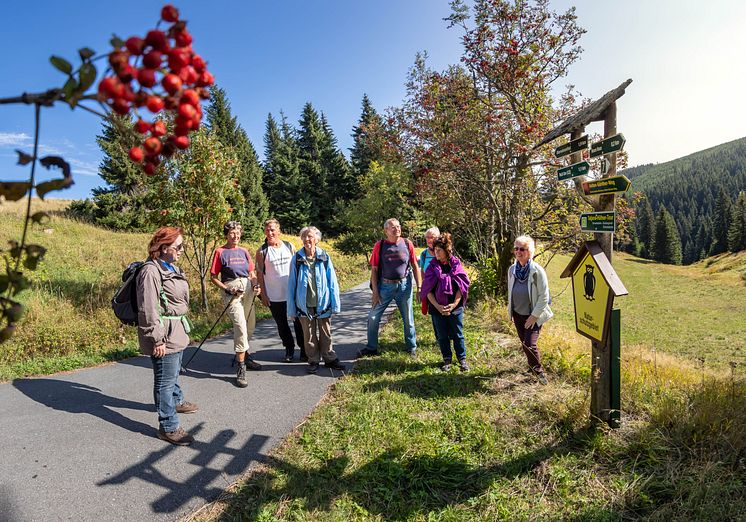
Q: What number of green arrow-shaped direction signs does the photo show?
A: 5